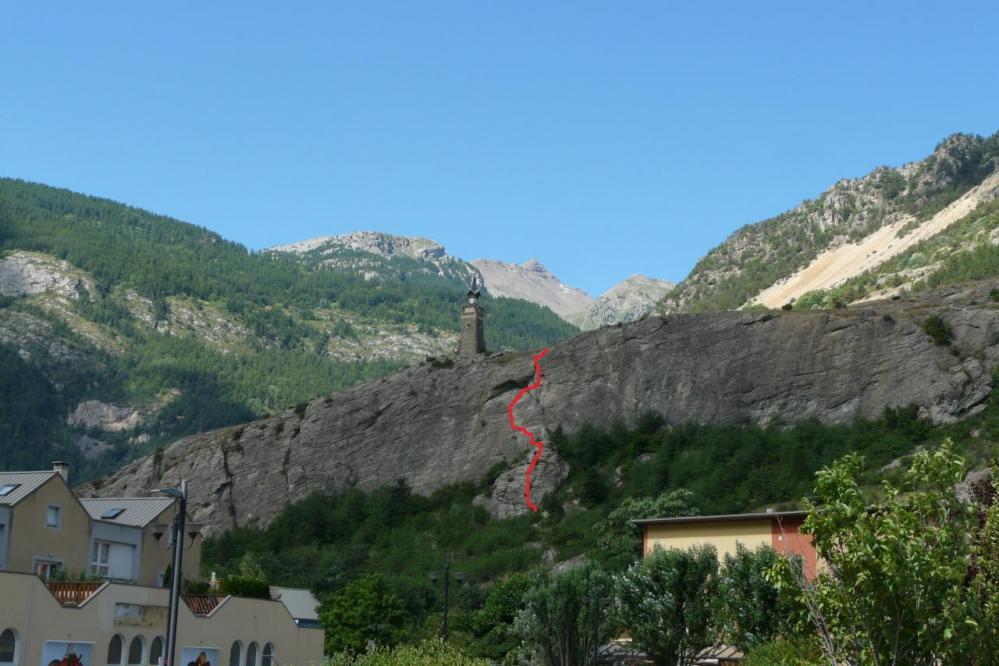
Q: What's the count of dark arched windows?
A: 7